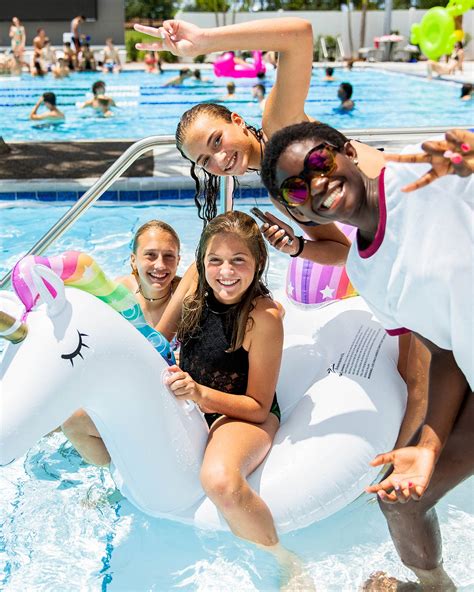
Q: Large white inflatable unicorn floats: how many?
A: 1